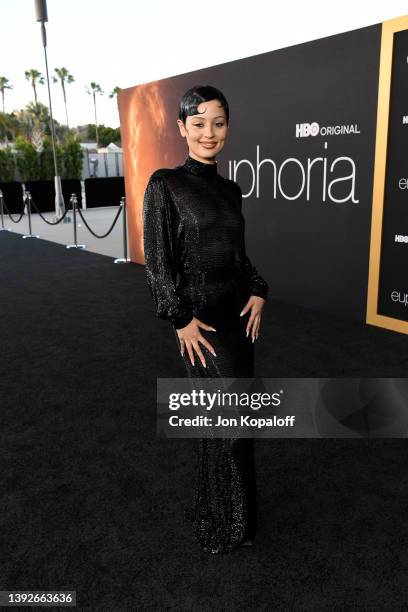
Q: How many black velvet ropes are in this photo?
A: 3